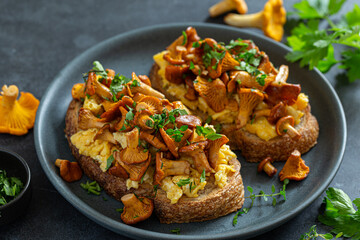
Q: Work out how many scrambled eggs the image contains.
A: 2